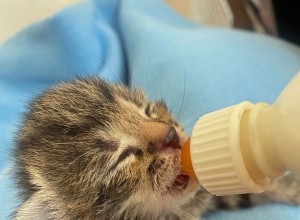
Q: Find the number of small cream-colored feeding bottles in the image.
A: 1